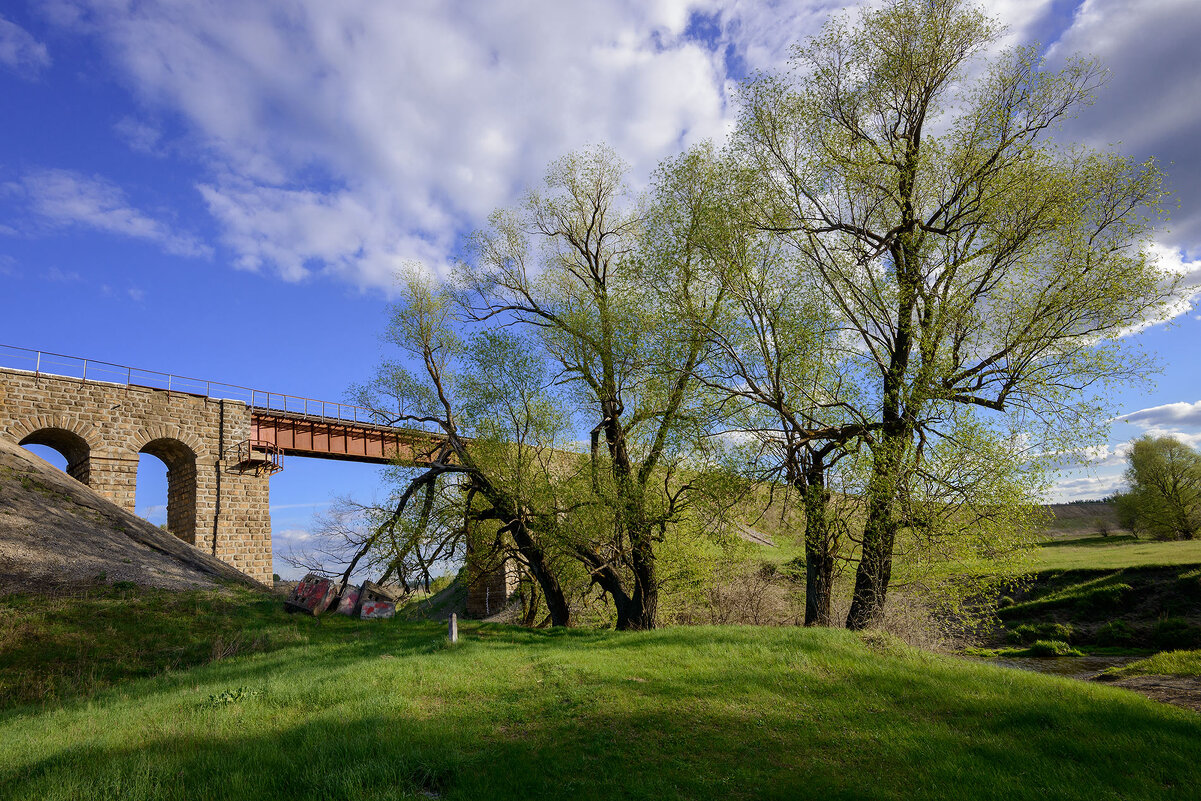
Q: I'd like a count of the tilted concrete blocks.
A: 3